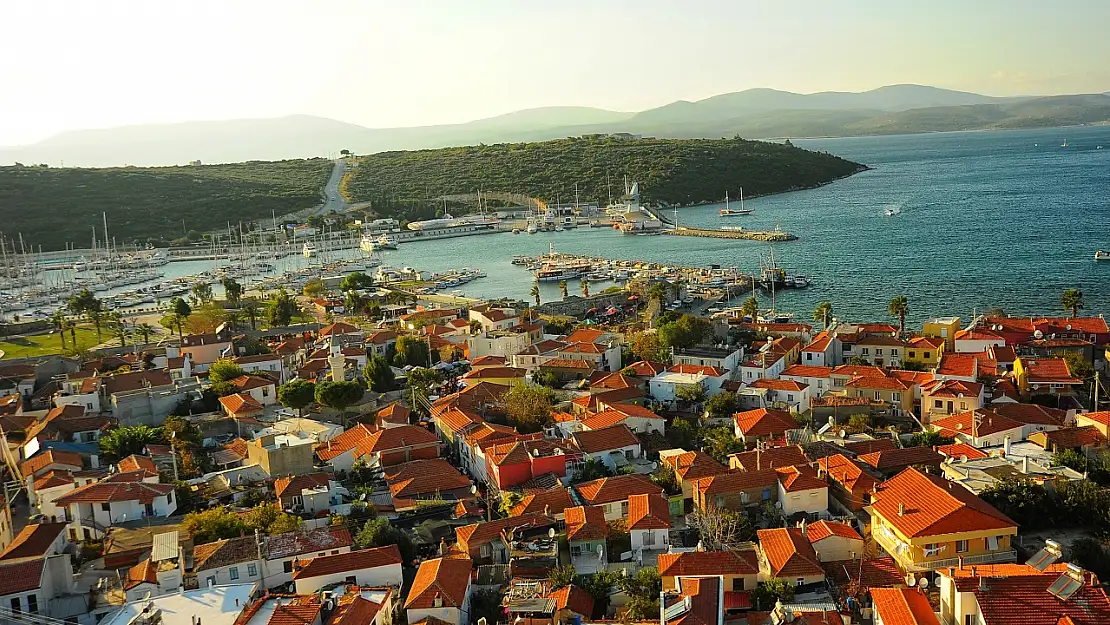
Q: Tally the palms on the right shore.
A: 4